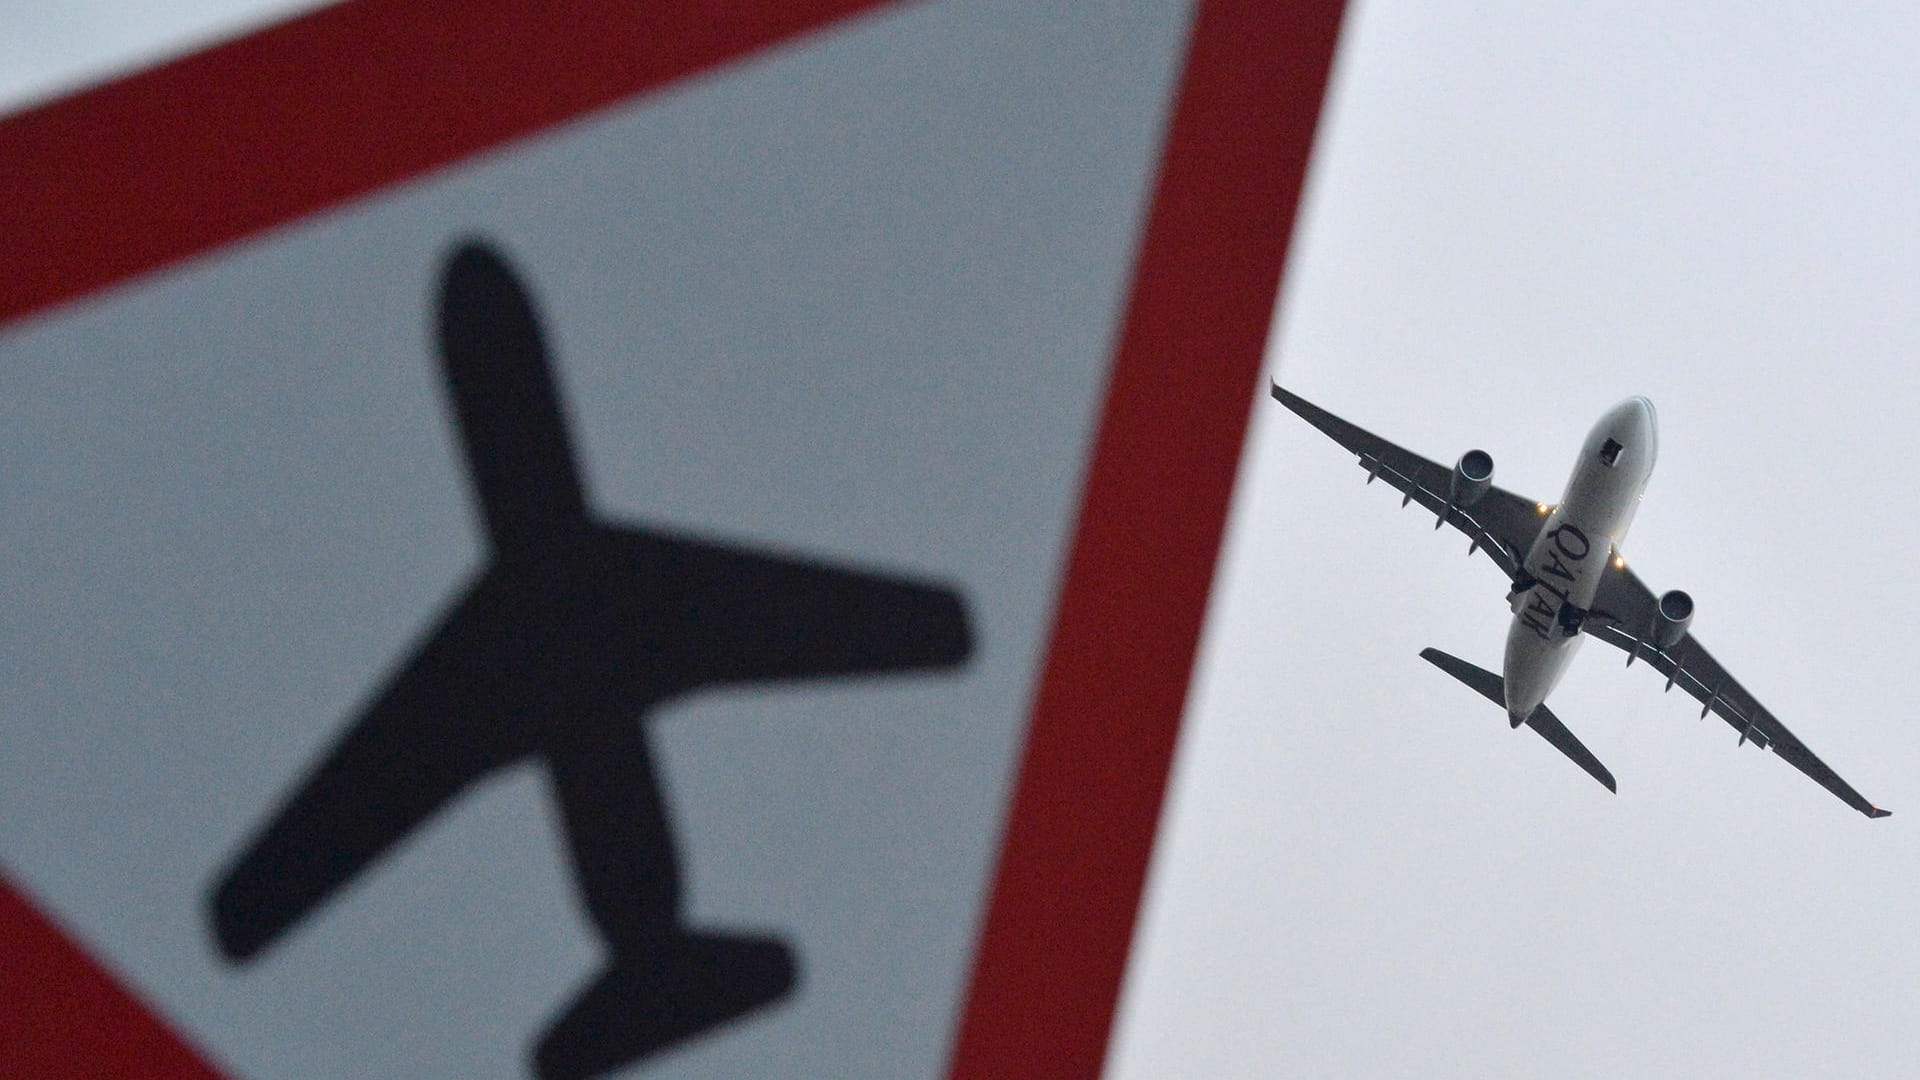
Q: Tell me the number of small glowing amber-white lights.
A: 2